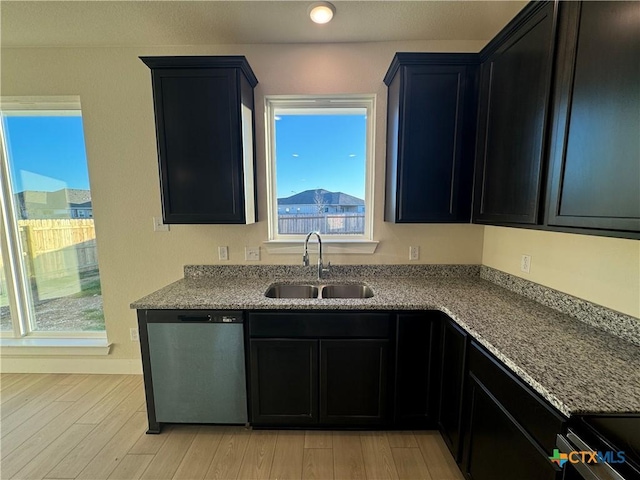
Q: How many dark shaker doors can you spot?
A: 9